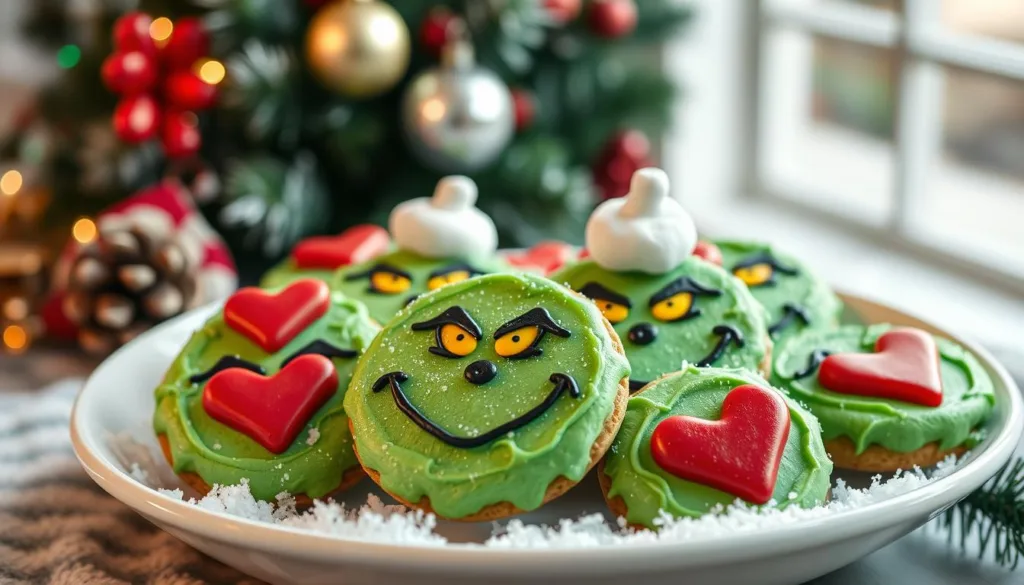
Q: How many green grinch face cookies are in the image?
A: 4